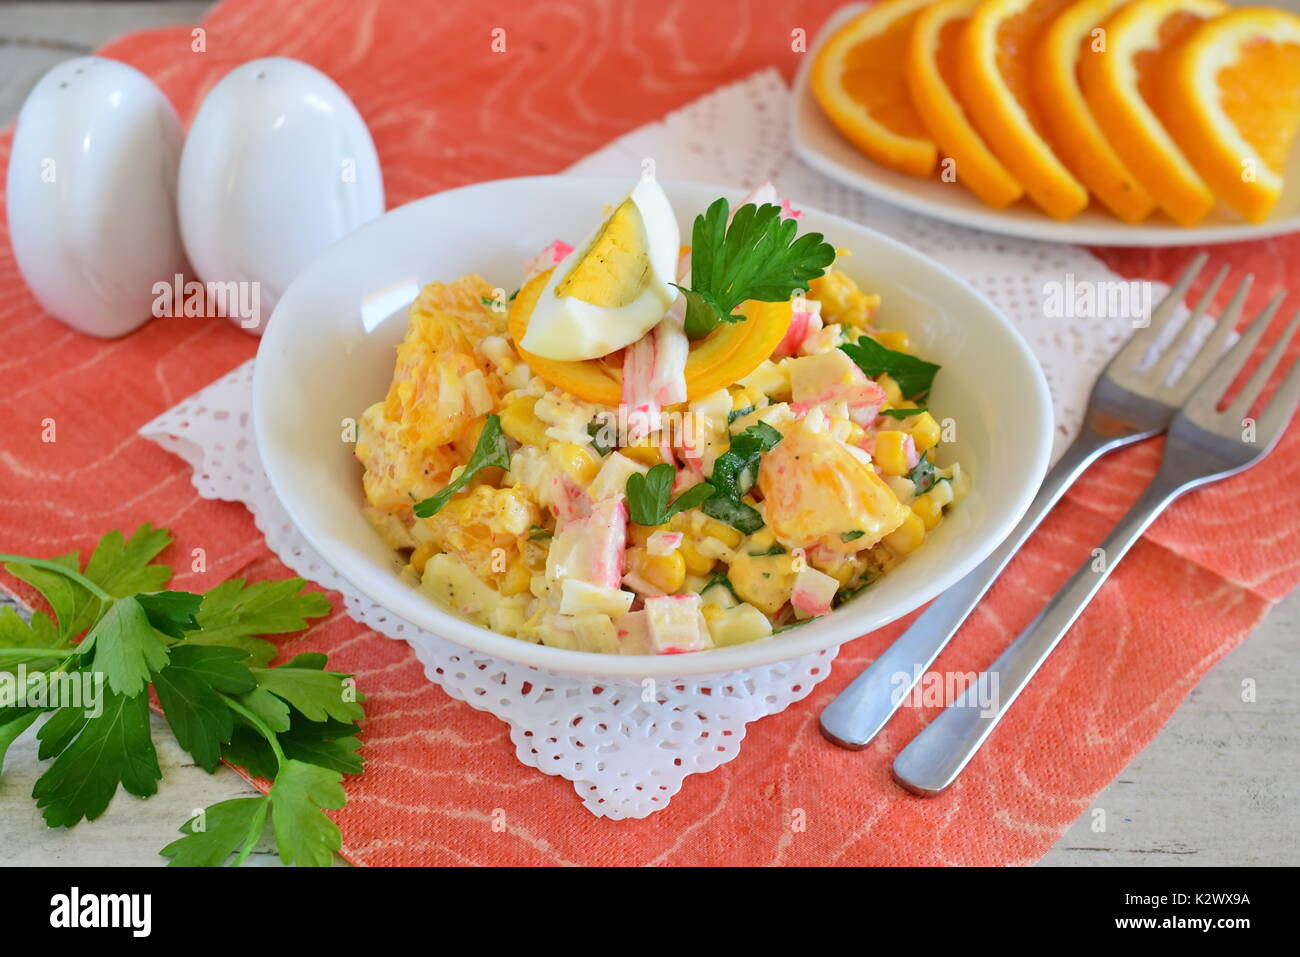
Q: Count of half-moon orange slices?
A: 6